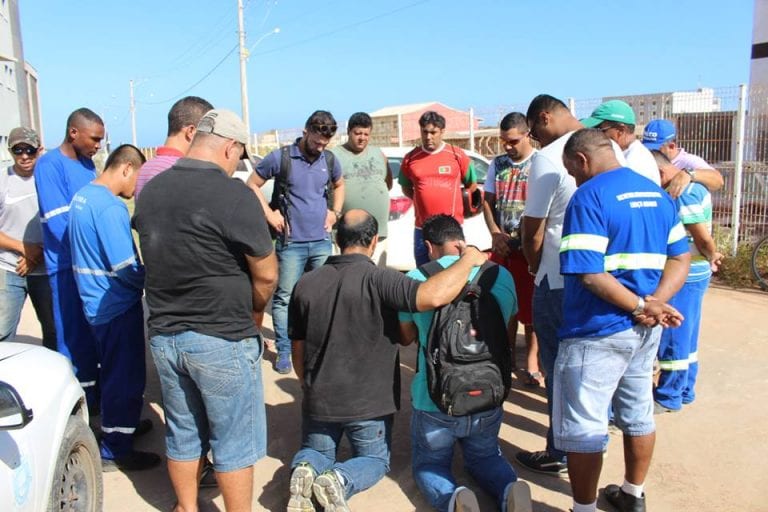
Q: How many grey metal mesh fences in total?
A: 1